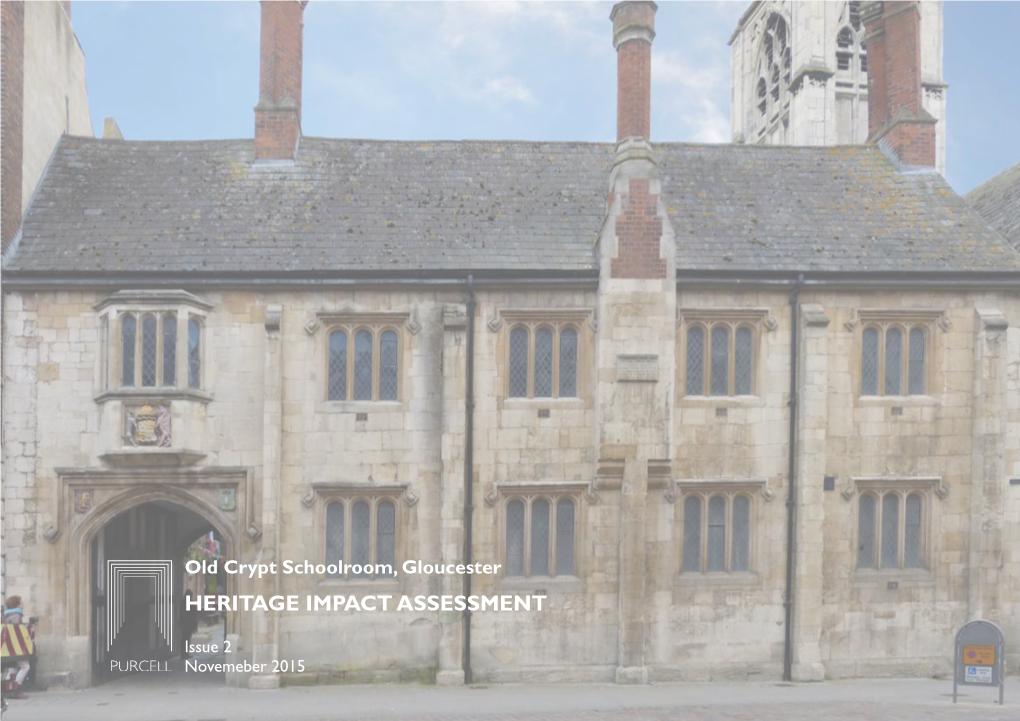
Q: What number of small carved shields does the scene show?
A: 2